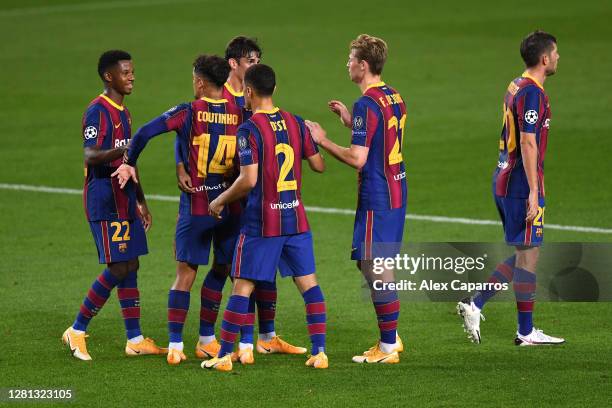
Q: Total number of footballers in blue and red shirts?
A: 6